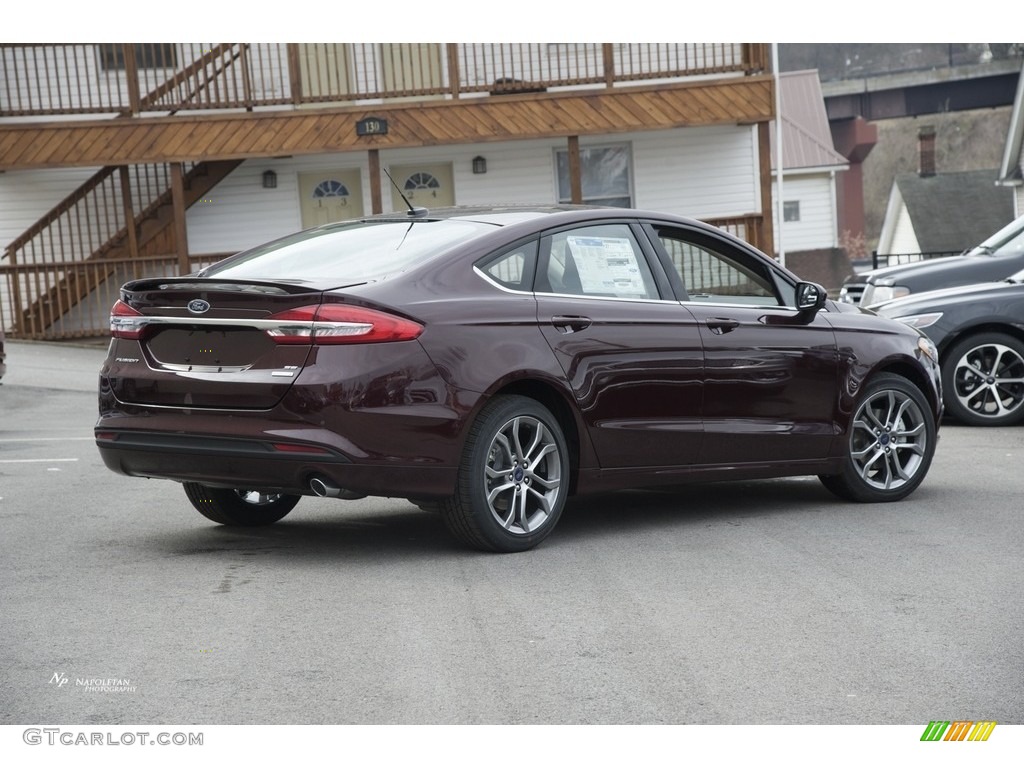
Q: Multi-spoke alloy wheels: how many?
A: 3